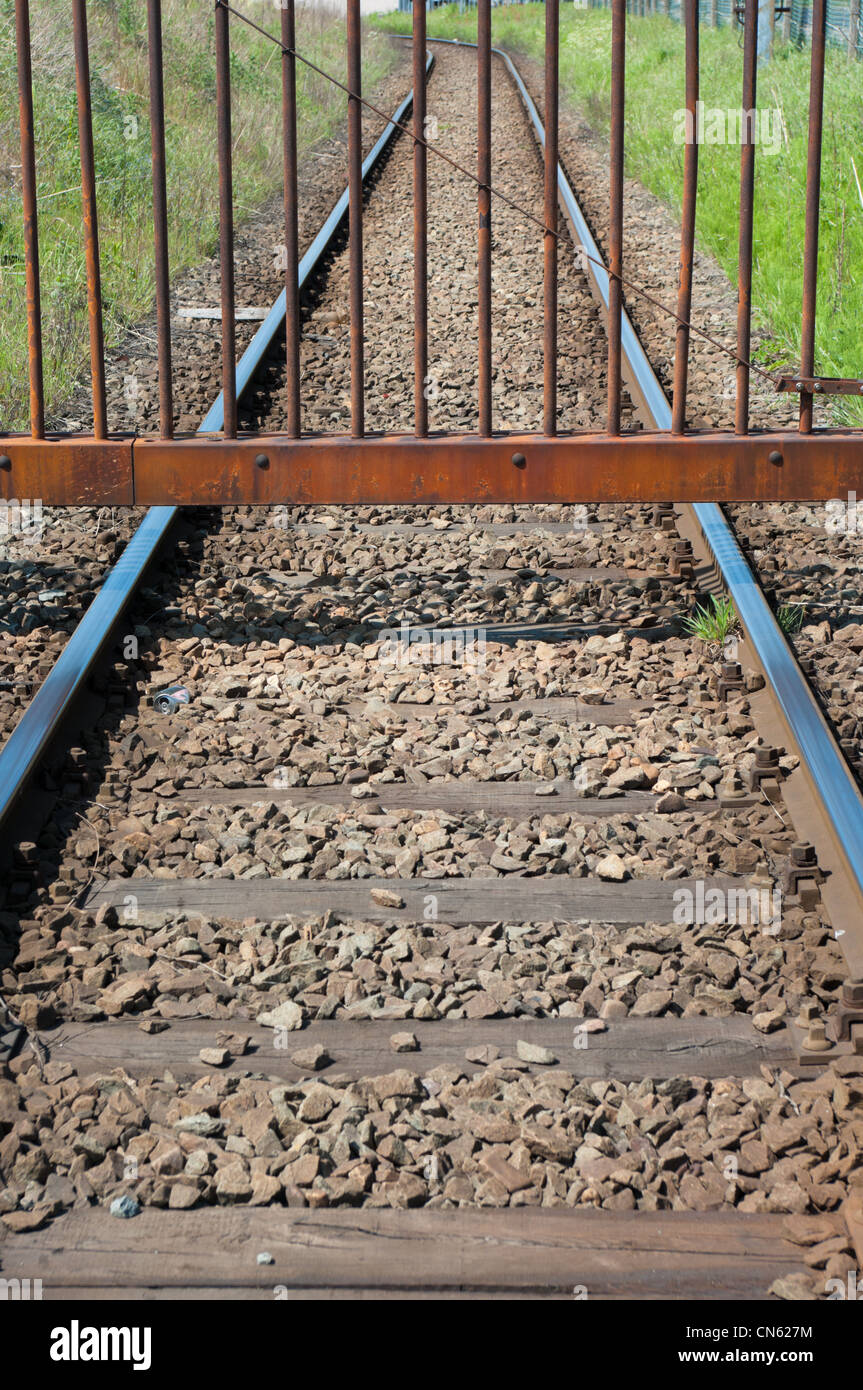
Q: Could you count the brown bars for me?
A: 13